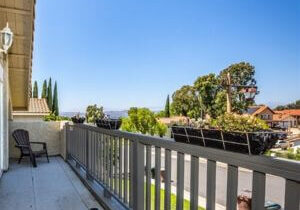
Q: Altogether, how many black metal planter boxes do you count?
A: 3